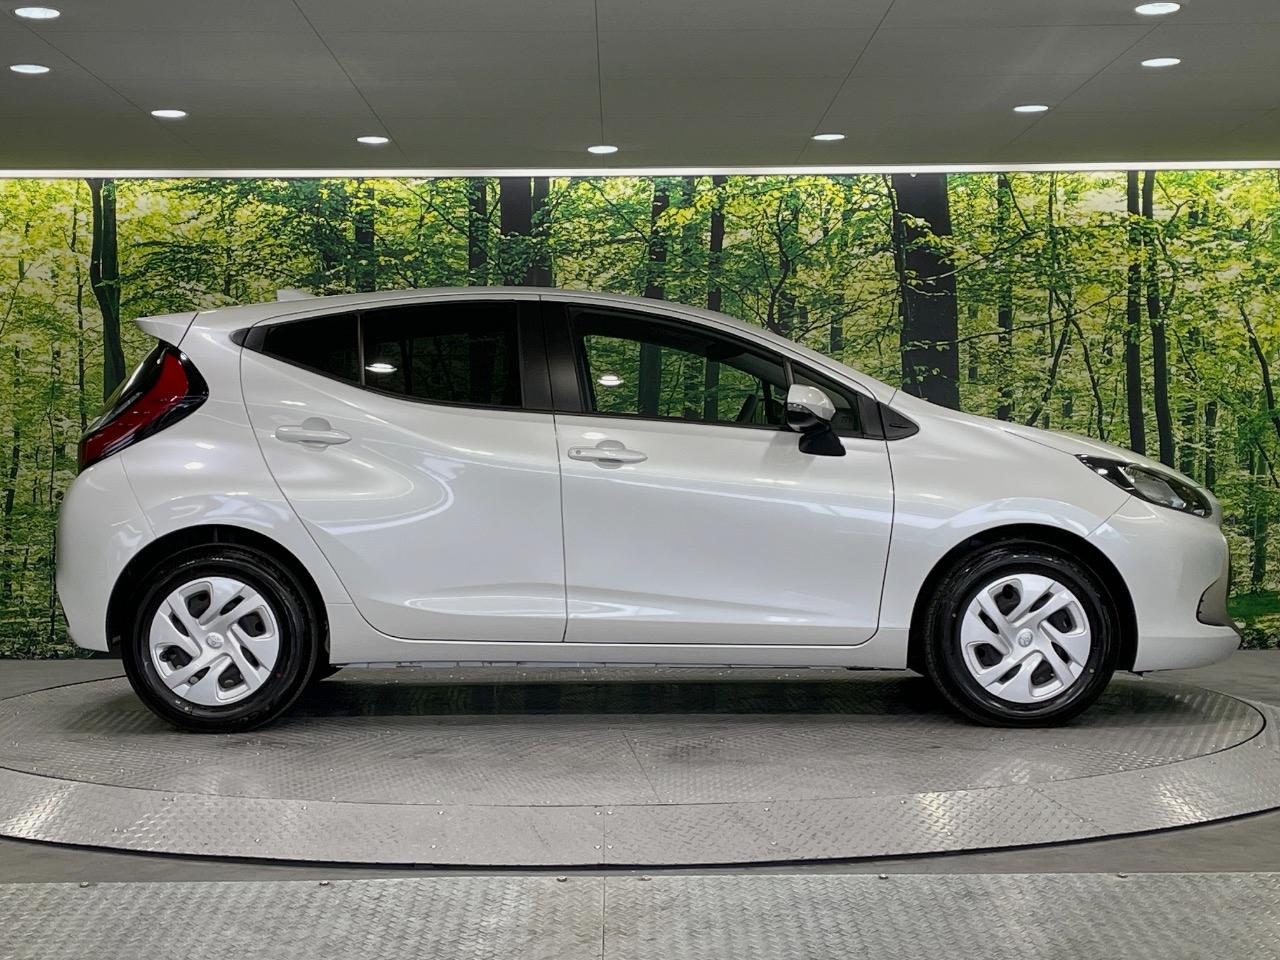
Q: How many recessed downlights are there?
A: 9